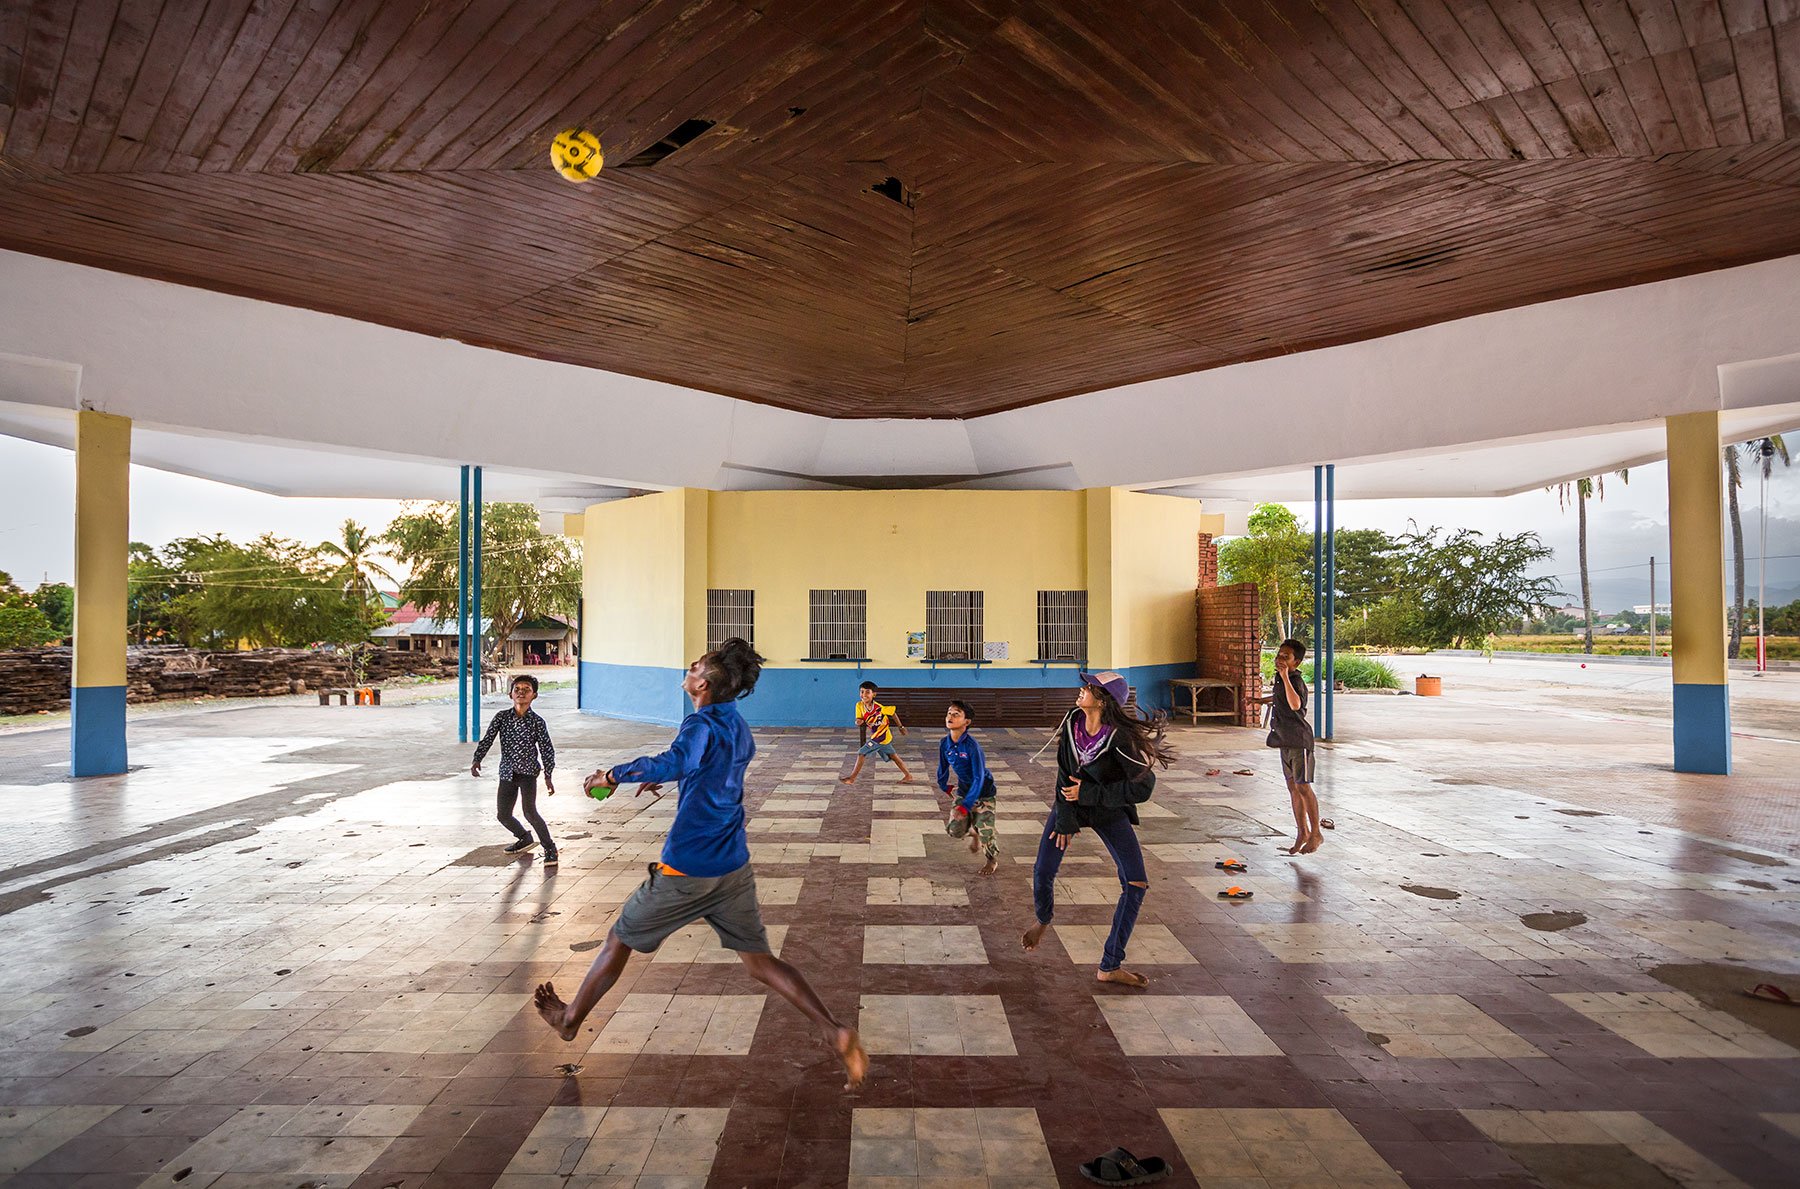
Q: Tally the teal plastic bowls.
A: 0